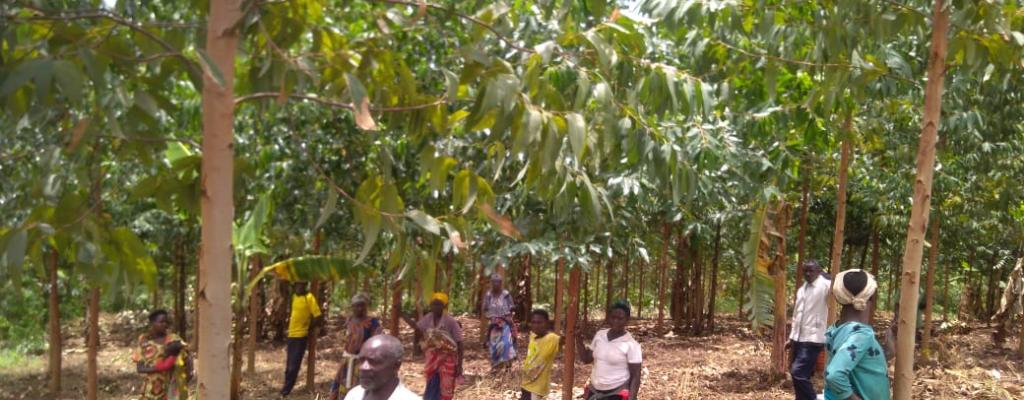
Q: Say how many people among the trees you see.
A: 10